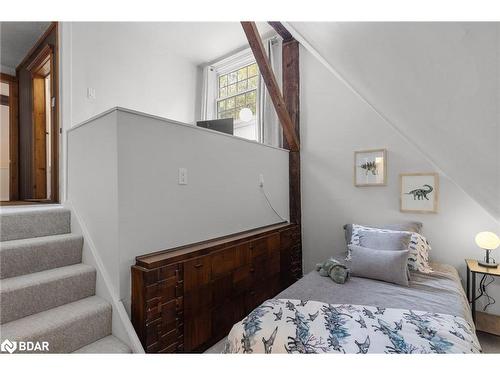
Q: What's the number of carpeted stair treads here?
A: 5